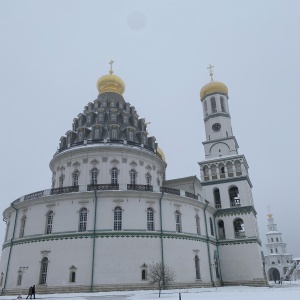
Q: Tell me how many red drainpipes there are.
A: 0